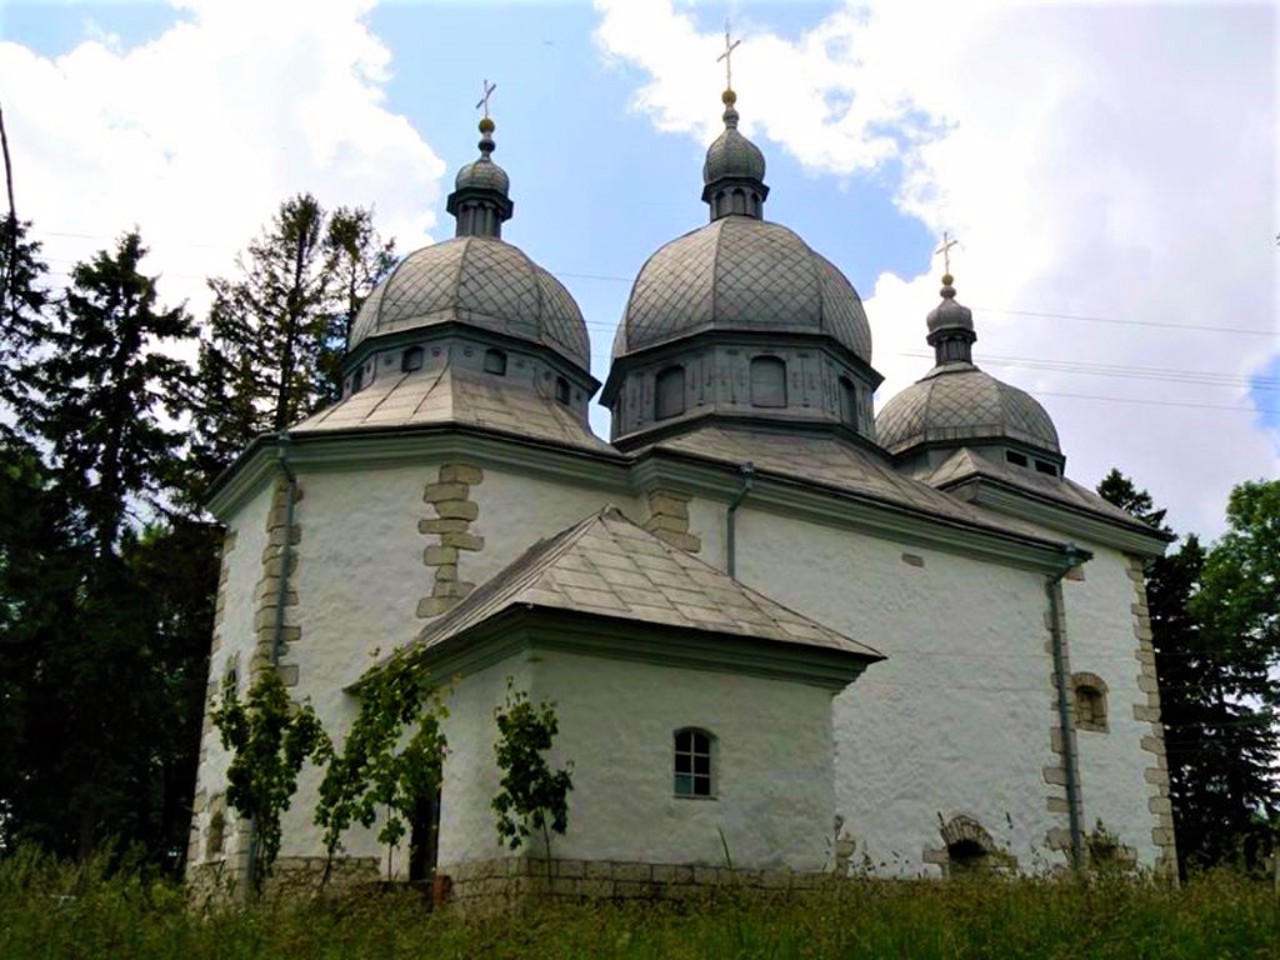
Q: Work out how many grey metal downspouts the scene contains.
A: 3